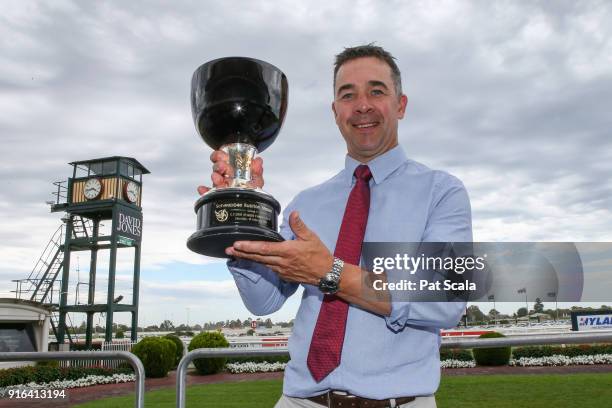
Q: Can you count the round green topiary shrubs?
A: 4